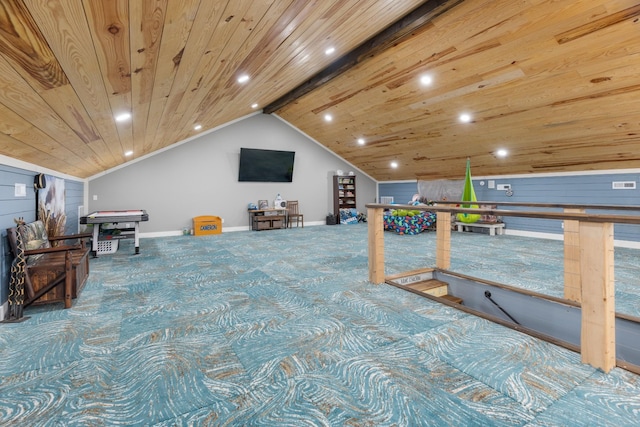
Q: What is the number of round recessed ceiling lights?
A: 12